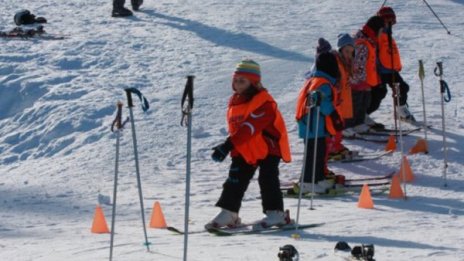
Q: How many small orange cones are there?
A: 7